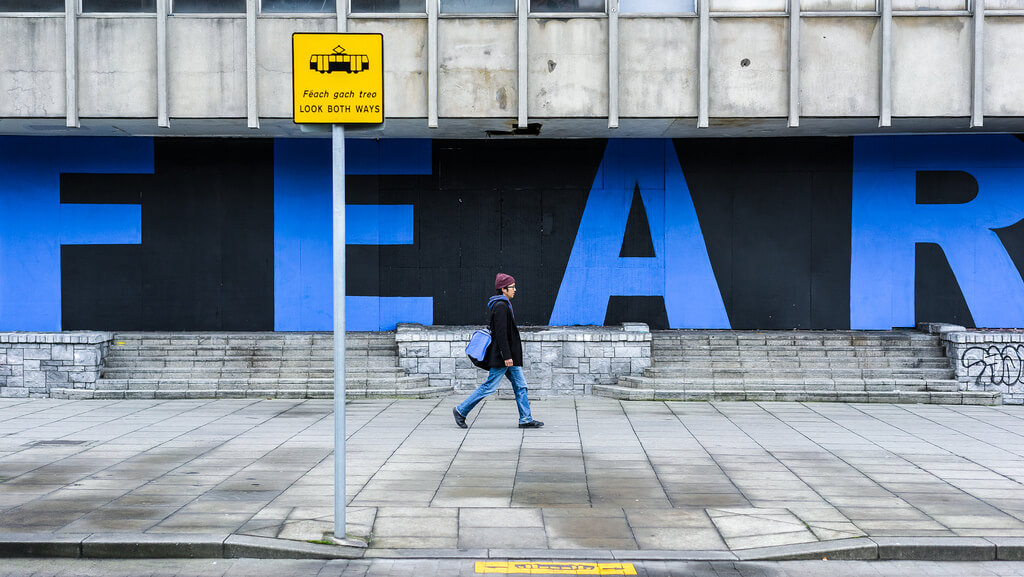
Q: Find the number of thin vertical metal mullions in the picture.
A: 11